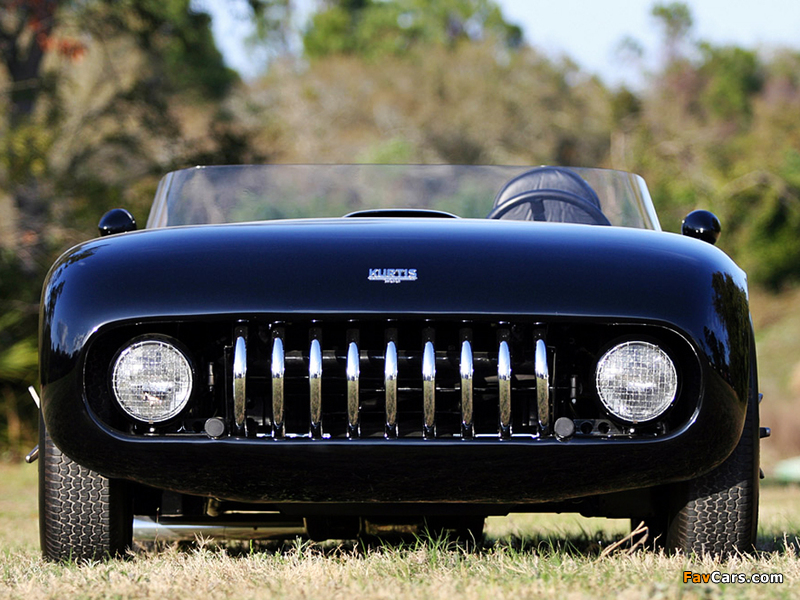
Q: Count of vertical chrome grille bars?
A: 9